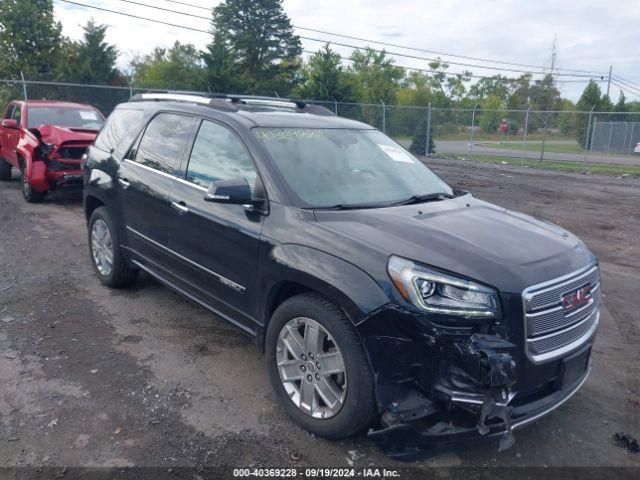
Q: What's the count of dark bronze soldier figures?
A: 0